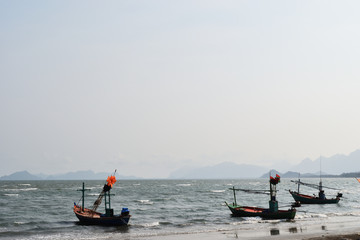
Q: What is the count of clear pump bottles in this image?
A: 0